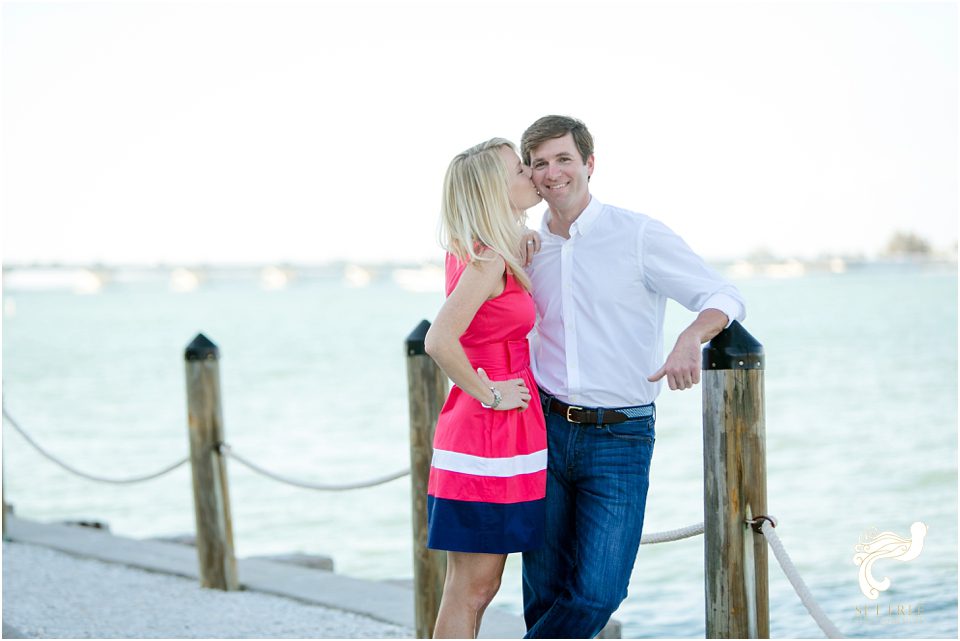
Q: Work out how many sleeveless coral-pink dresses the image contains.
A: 1